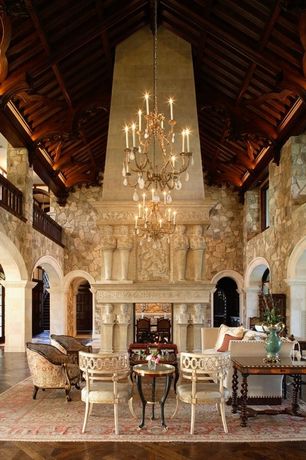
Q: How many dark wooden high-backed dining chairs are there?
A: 2